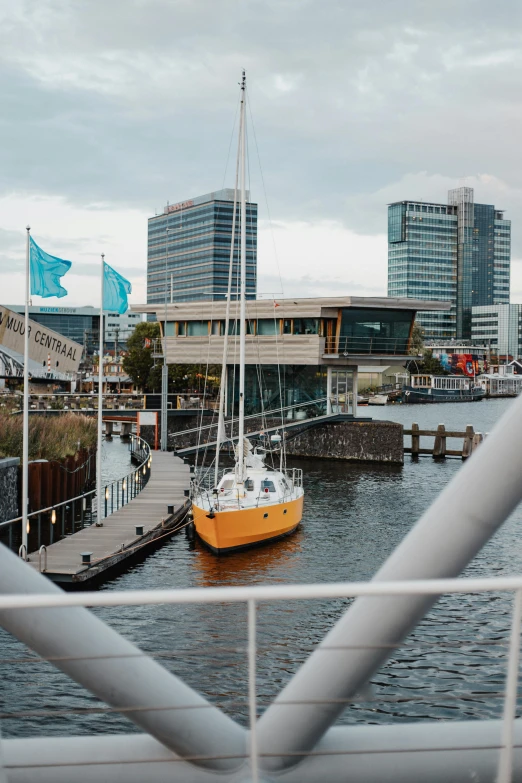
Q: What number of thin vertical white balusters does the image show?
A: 2